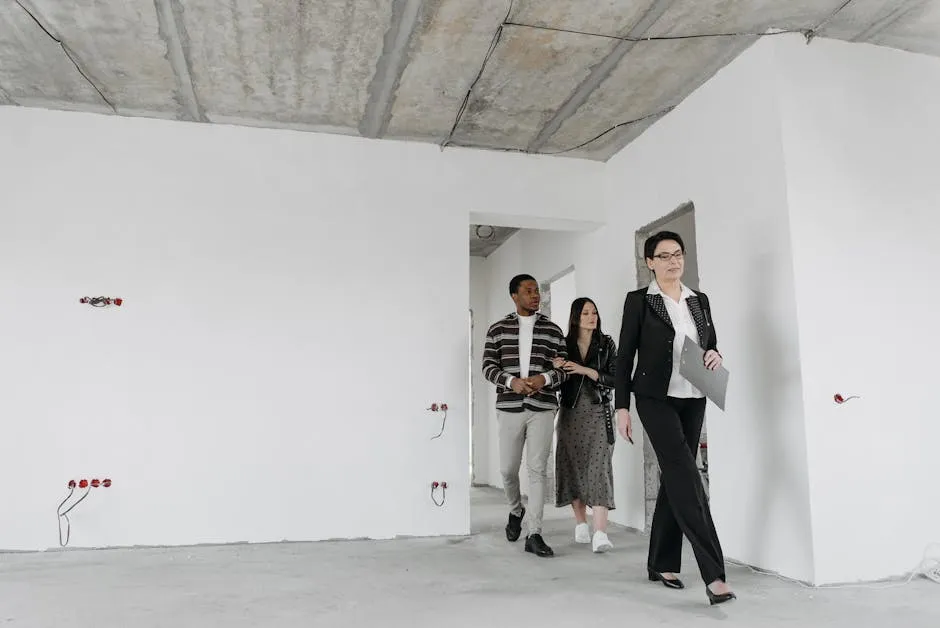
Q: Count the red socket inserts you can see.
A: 12